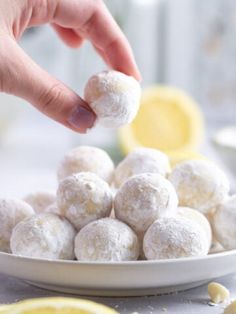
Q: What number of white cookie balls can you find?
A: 13